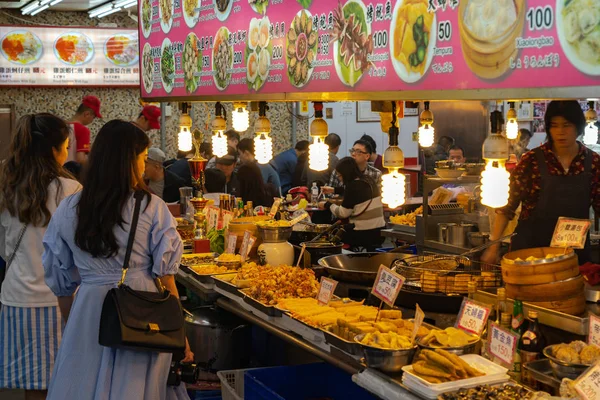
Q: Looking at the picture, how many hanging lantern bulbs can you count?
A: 10